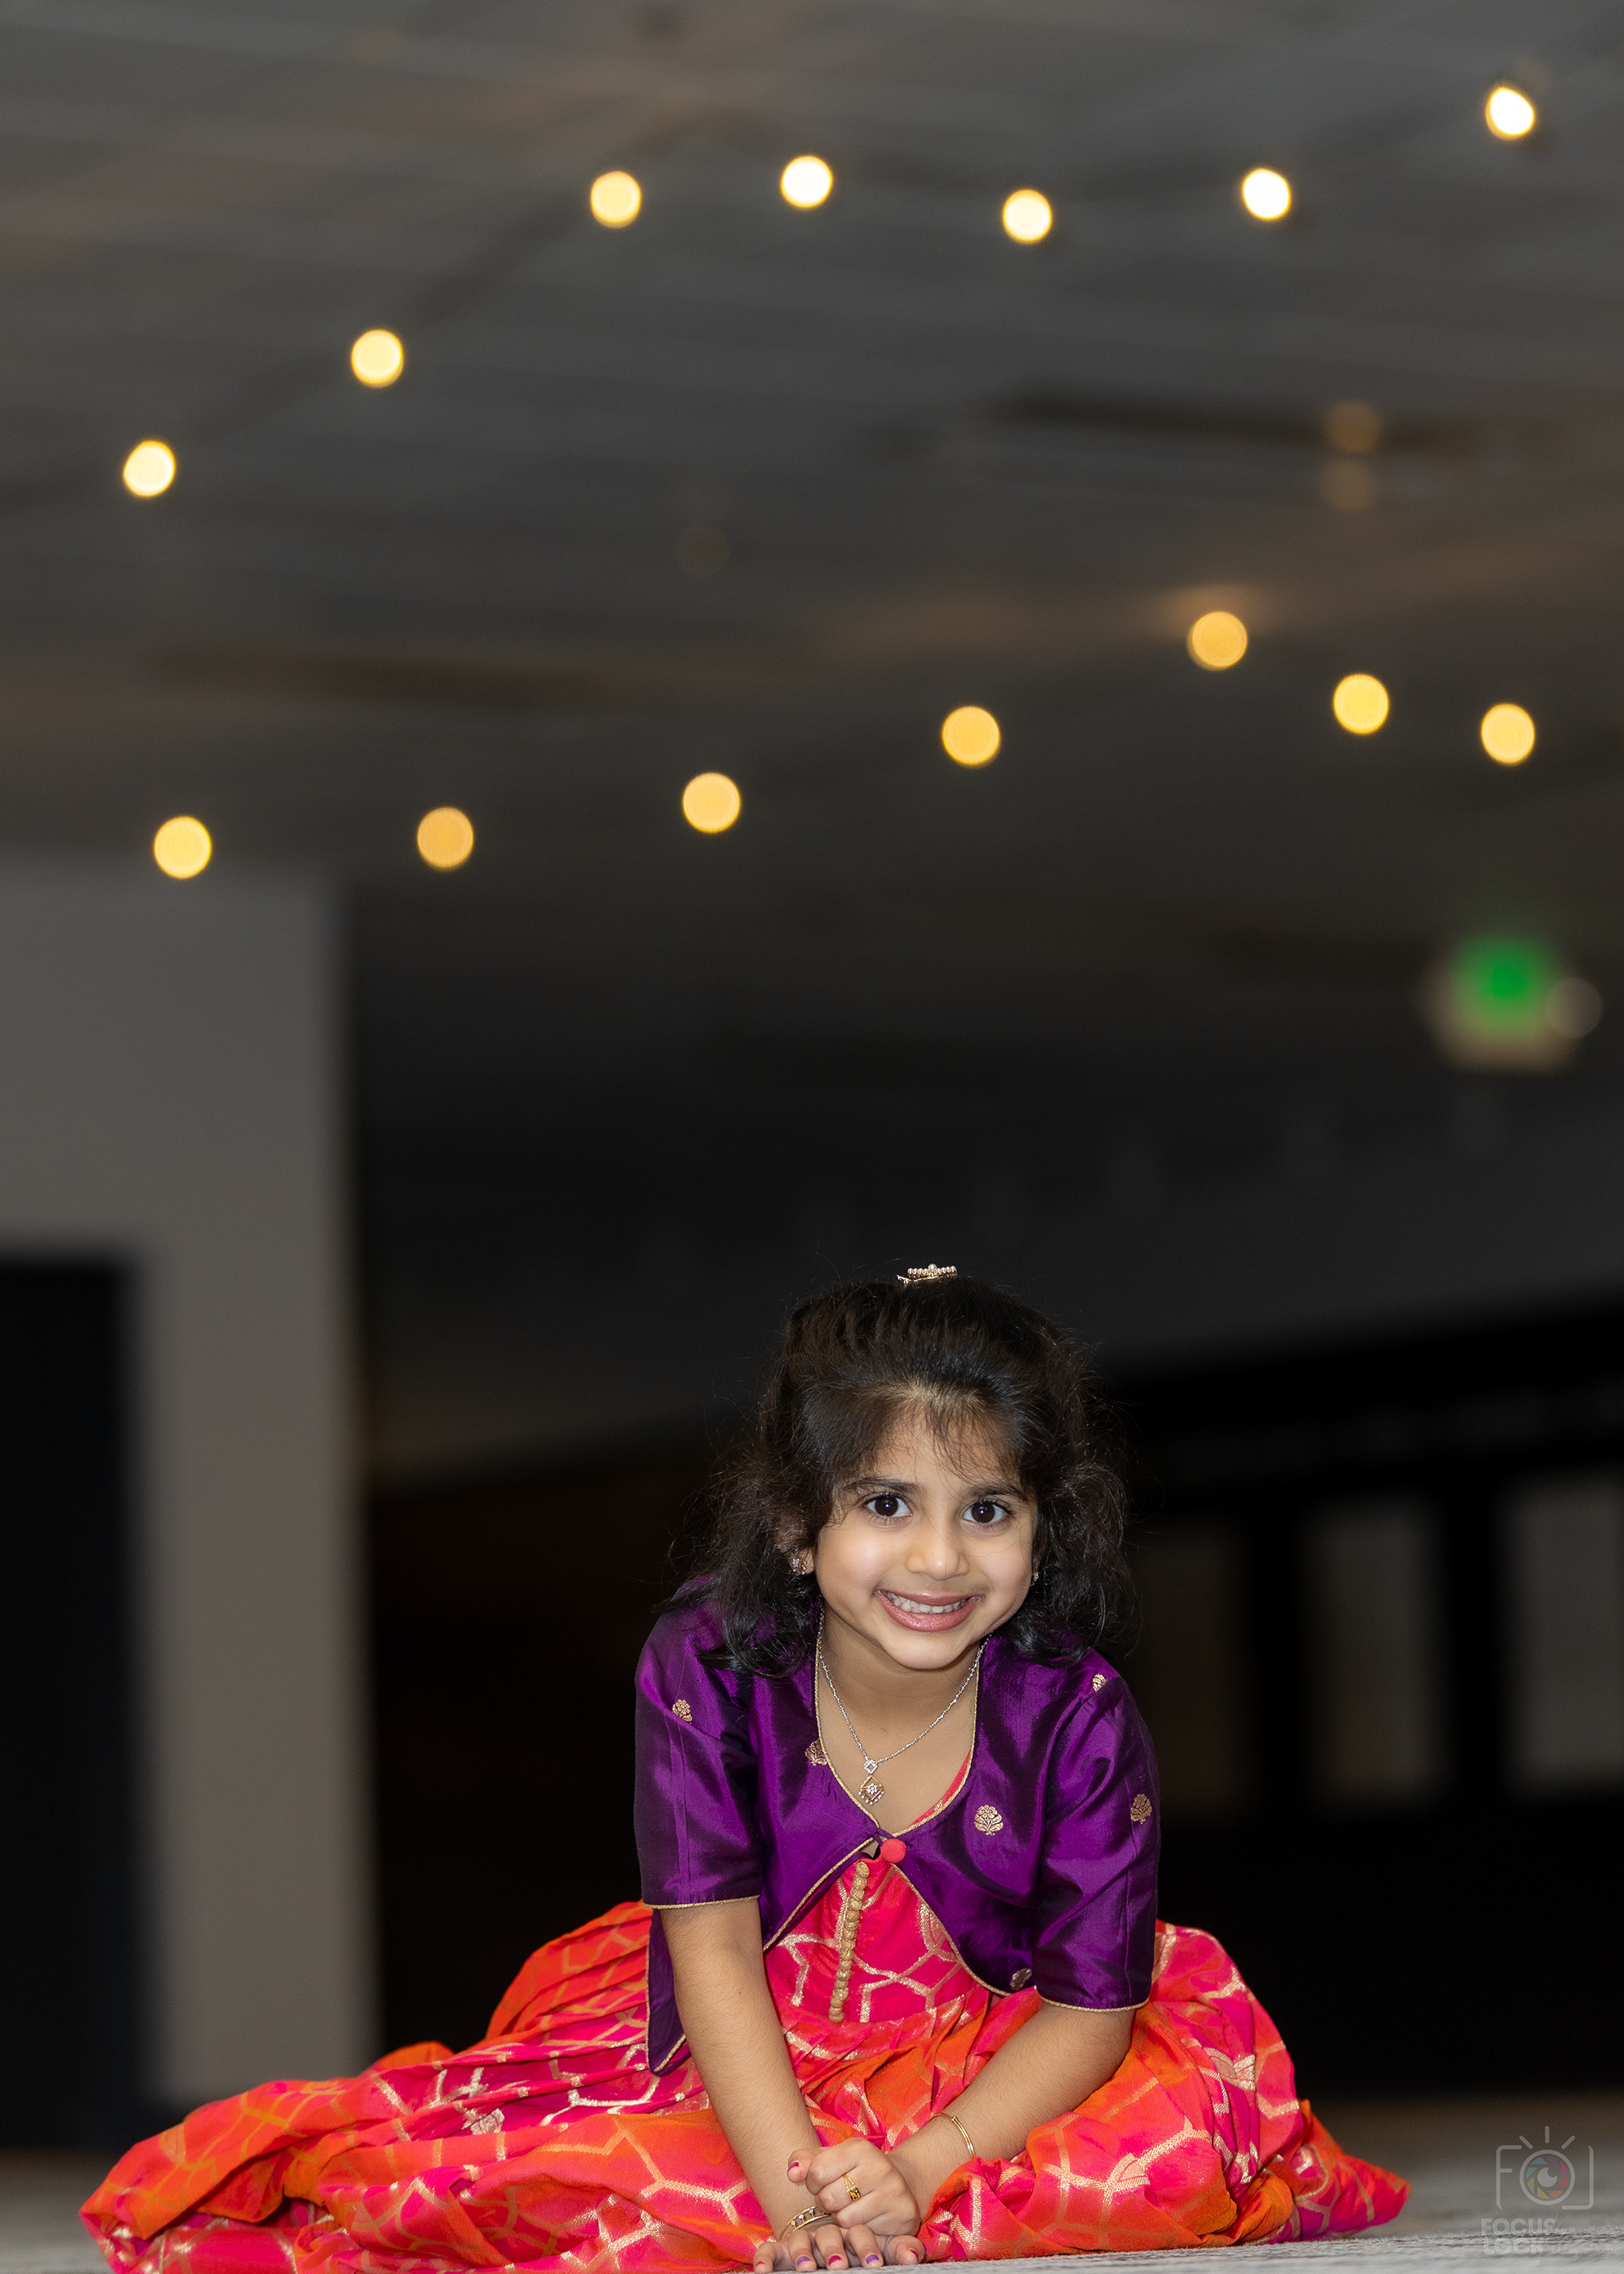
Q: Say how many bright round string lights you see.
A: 14